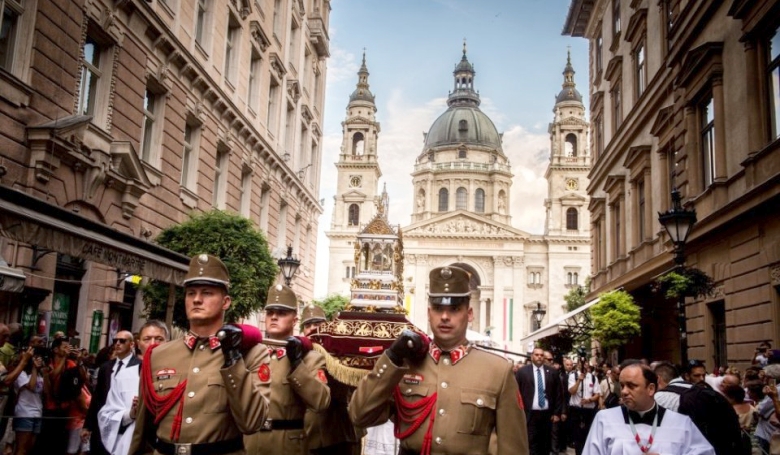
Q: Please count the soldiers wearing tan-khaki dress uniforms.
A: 4